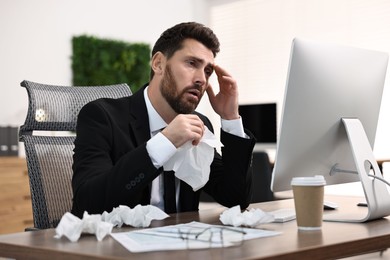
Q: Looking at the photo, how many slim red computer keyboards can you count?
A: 0